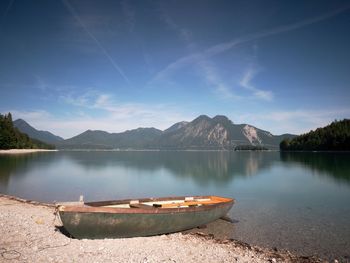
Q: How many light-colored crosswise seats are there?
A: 2